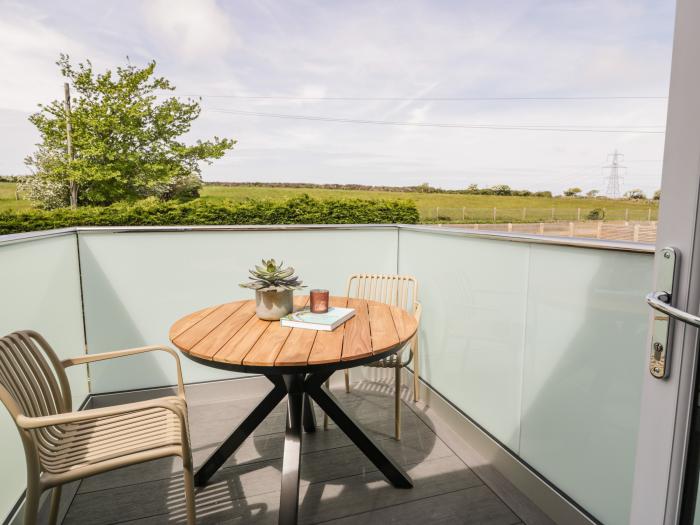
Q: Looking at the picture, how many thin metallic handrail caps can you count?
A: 3